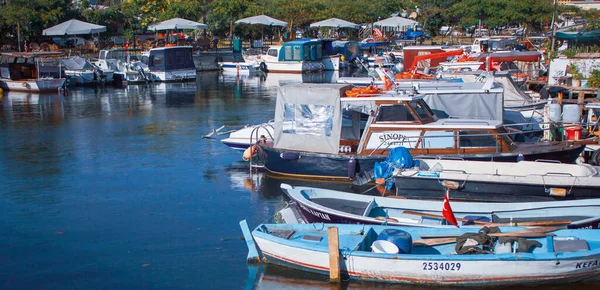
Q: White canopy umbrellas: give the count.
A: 5